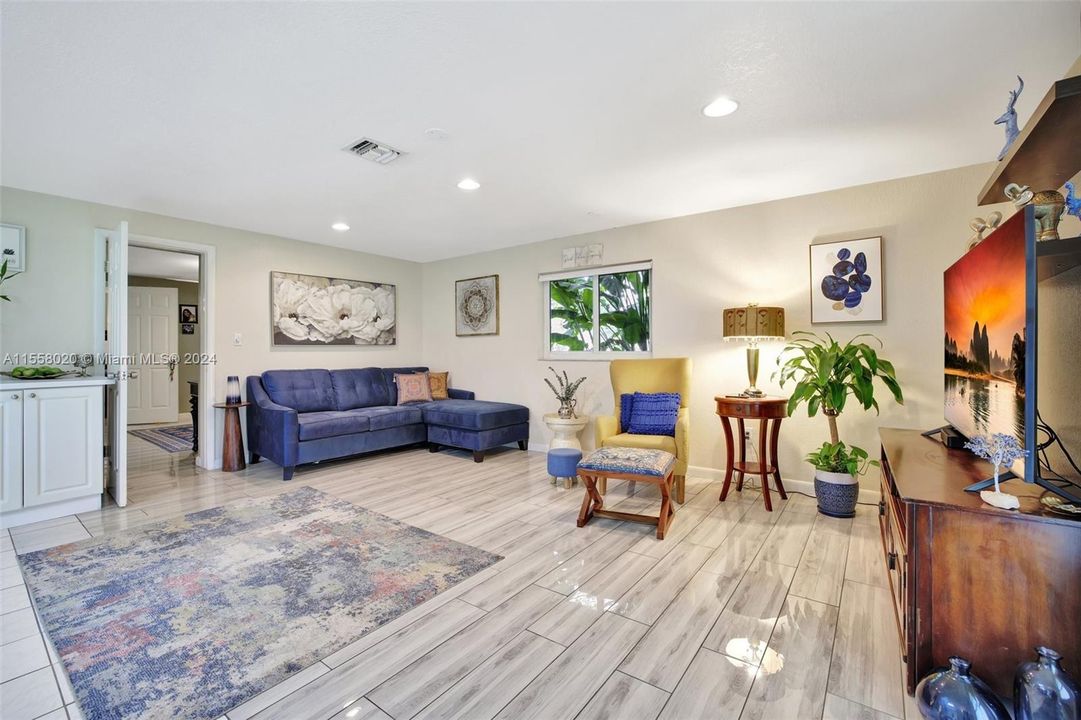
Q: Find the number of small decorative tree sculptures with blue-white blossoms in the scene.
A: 1